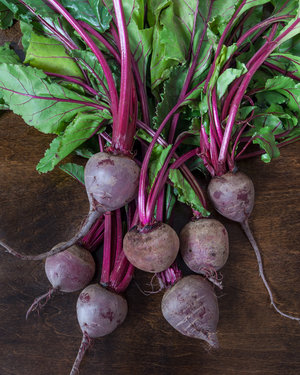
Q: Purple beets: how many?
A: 7